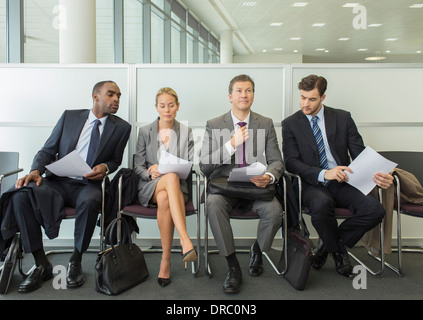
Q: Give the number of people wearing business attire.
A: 4